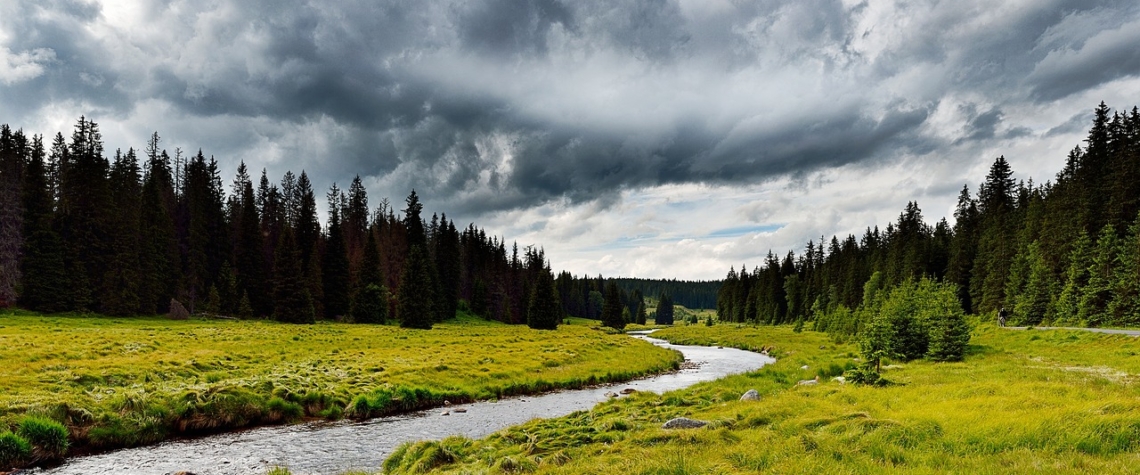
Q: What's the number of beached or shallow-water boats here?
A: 0